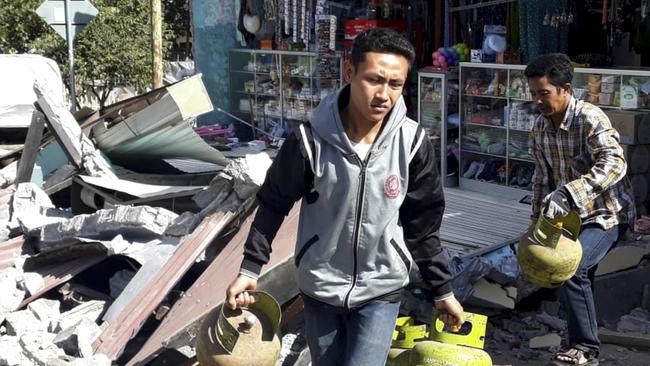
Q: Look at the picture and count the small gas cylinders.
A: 4